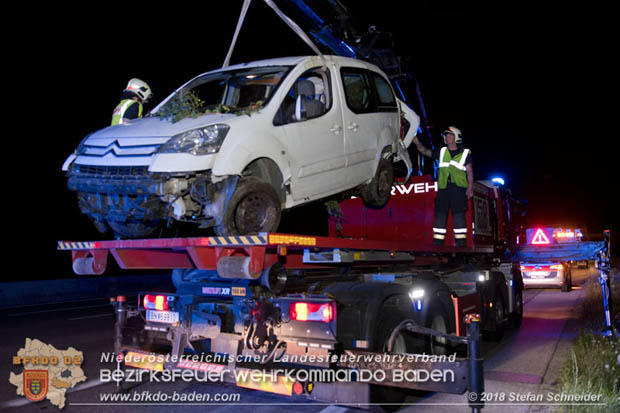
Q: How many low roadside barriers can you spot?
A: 1